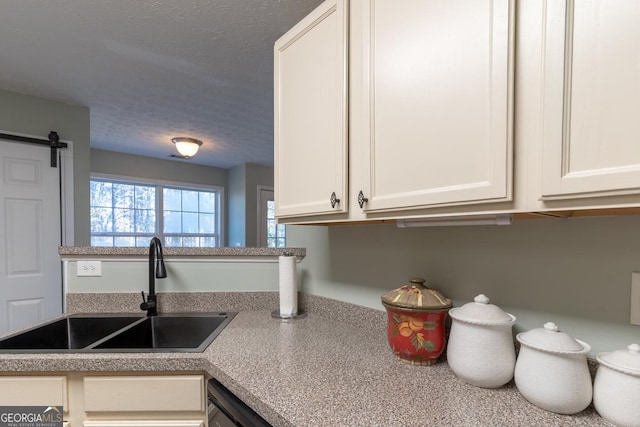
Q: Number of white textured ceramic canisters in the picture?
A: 3